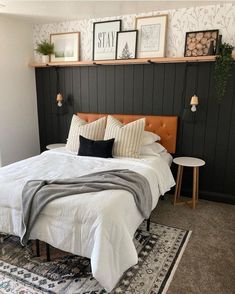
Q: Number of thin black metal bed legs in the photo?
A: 3